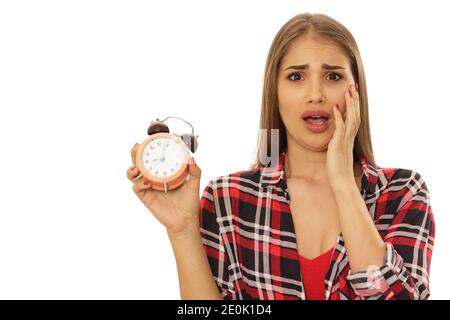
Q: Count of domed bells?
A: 2